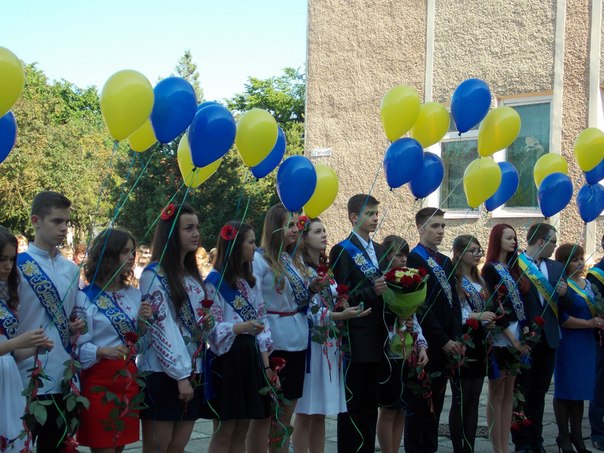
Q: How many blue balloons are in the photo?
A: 13